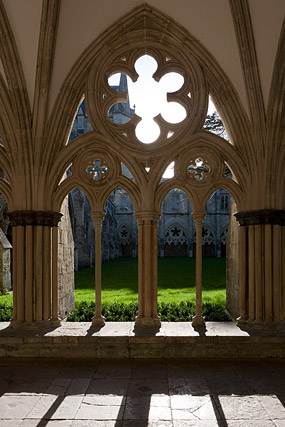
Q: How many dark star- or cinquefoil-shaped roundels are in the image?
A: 3